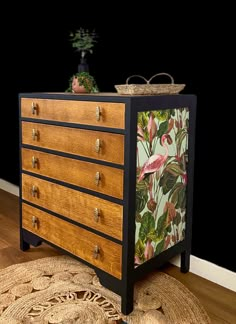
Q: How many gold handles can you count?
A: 10